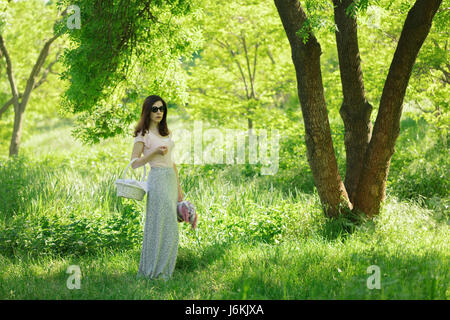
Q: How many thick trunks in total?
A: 3